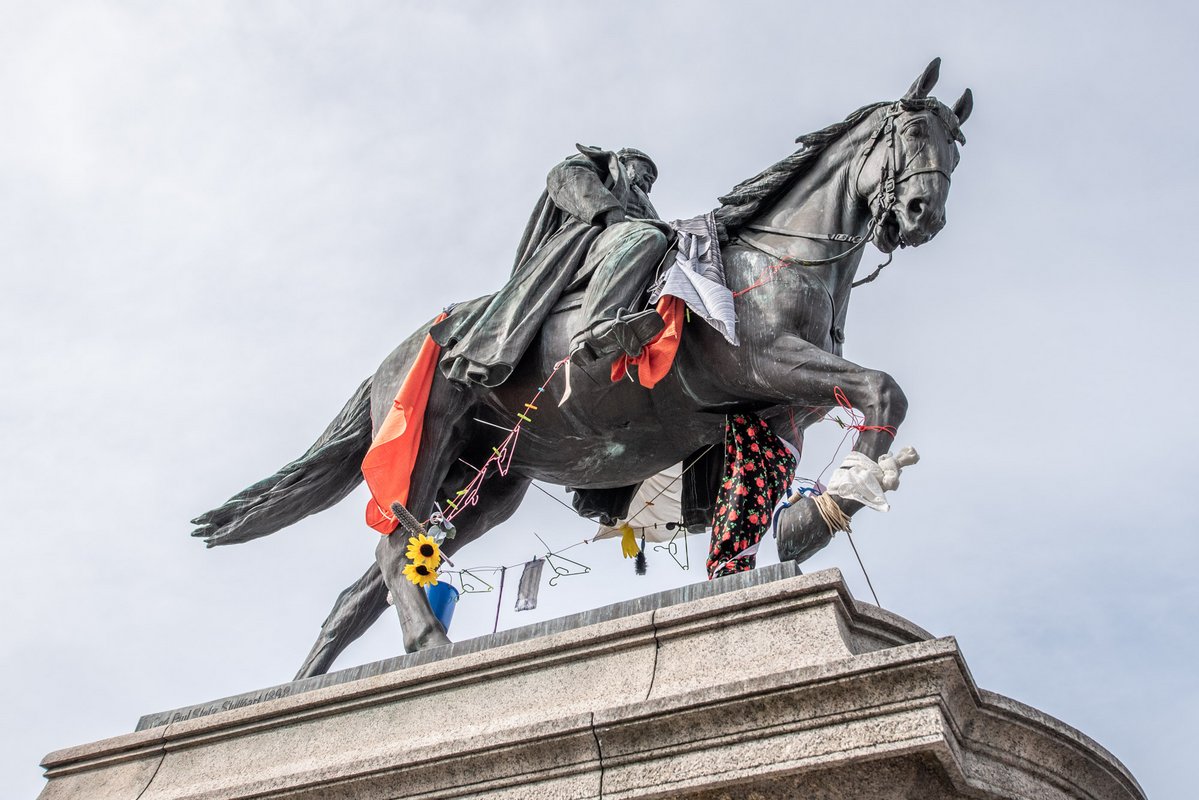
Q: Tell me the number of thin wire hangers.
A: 5